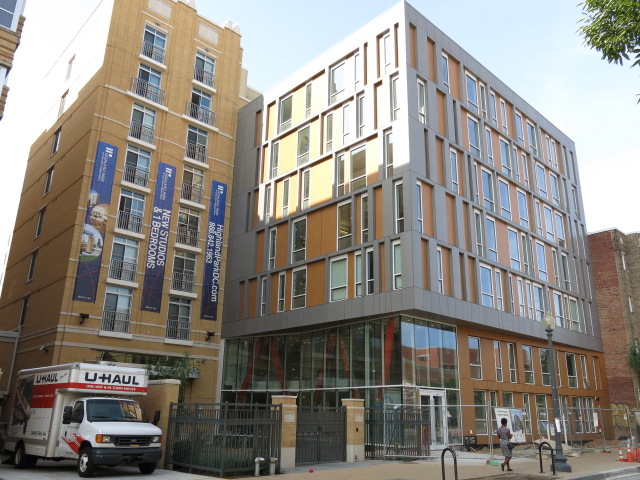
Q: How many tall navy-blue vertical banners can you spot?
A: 3